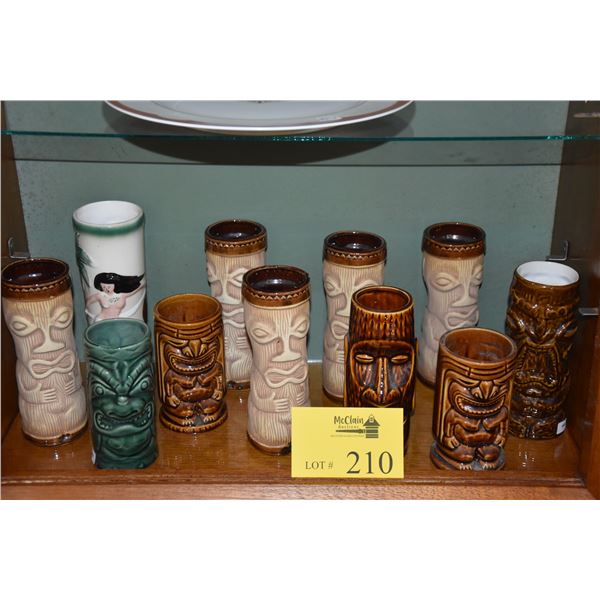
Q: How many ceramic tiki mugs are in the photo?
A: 11